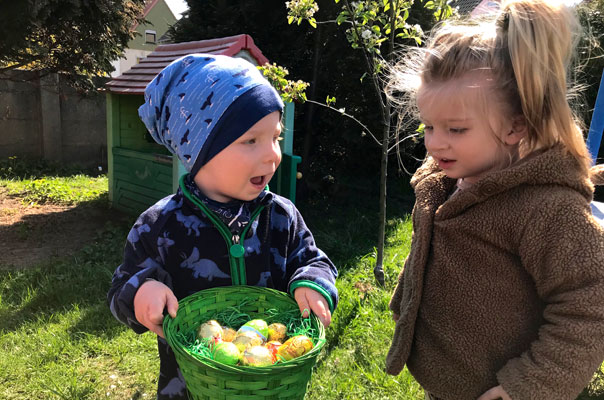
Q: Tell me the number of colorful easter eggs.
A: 9